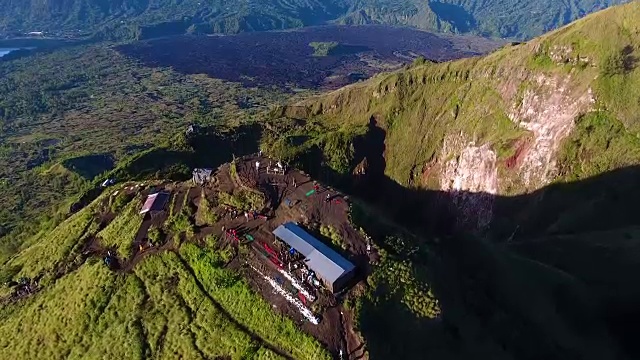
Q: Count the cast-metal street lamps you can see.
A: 0